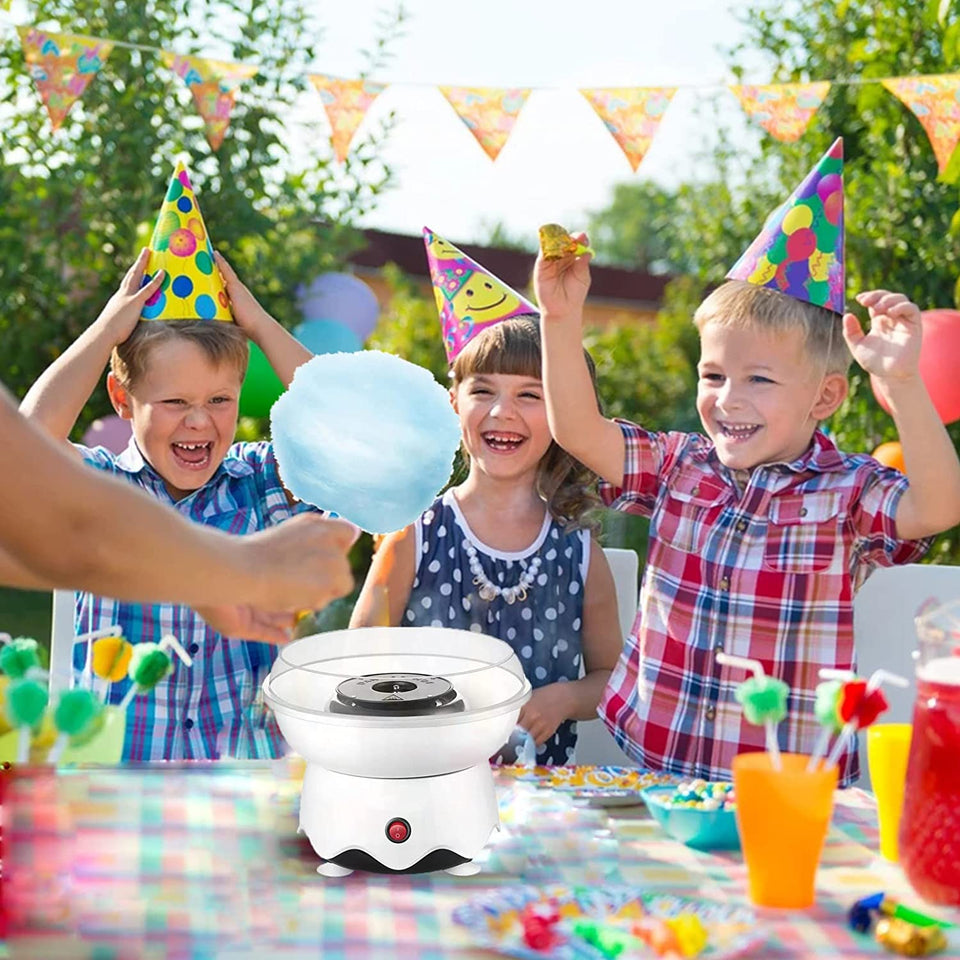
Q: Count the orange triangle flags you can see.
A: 7